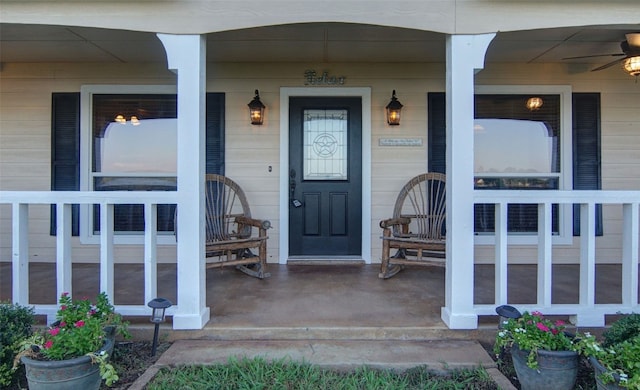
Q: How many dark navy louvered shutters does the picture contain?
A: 4